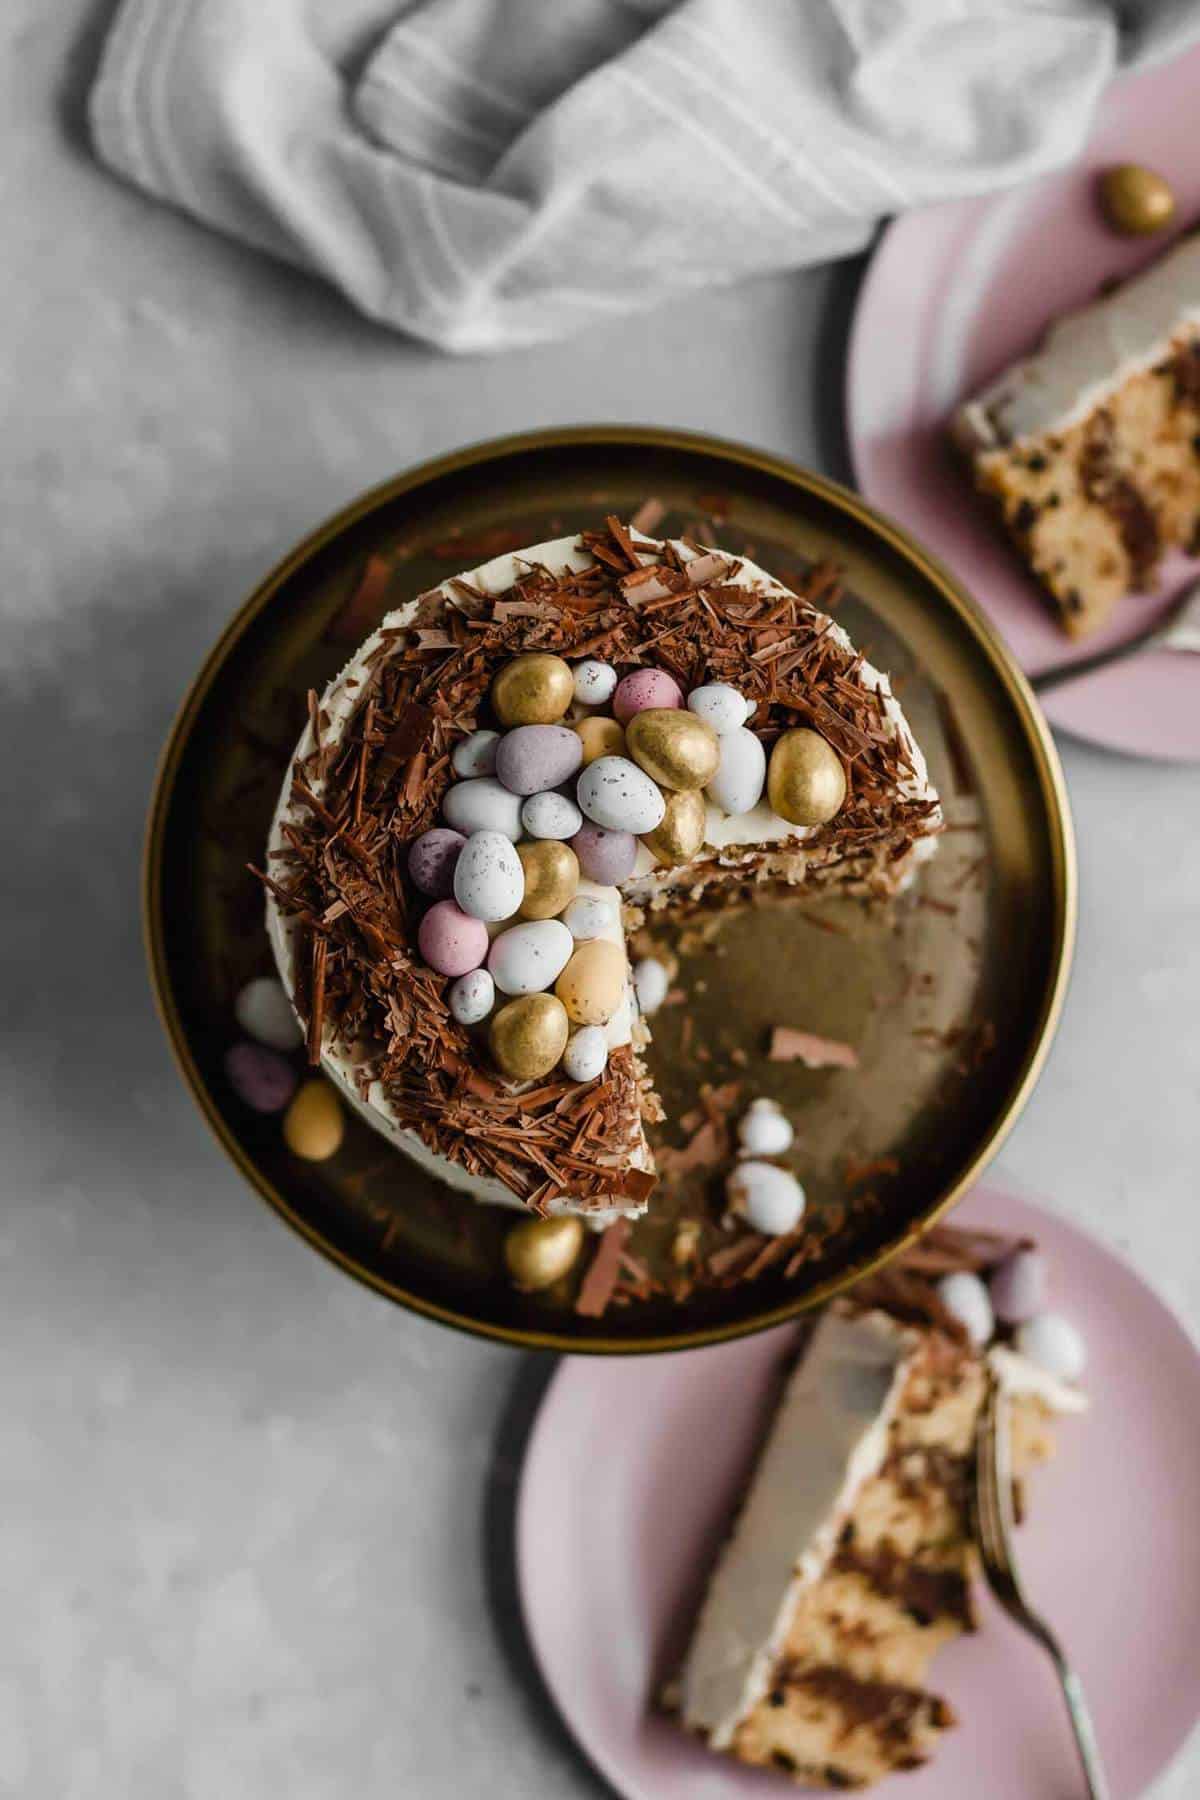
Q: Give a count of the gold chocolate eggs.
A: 8